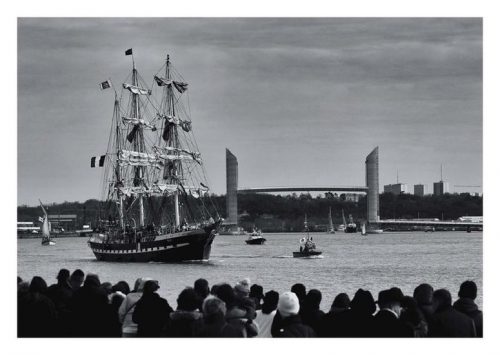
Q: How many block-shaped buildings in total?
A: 3